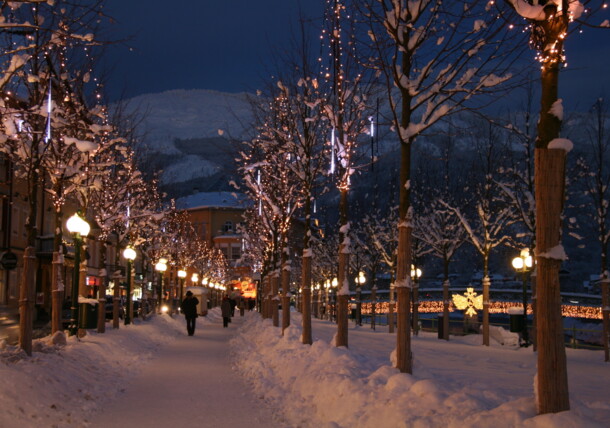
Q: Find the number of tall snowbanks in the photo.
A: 2